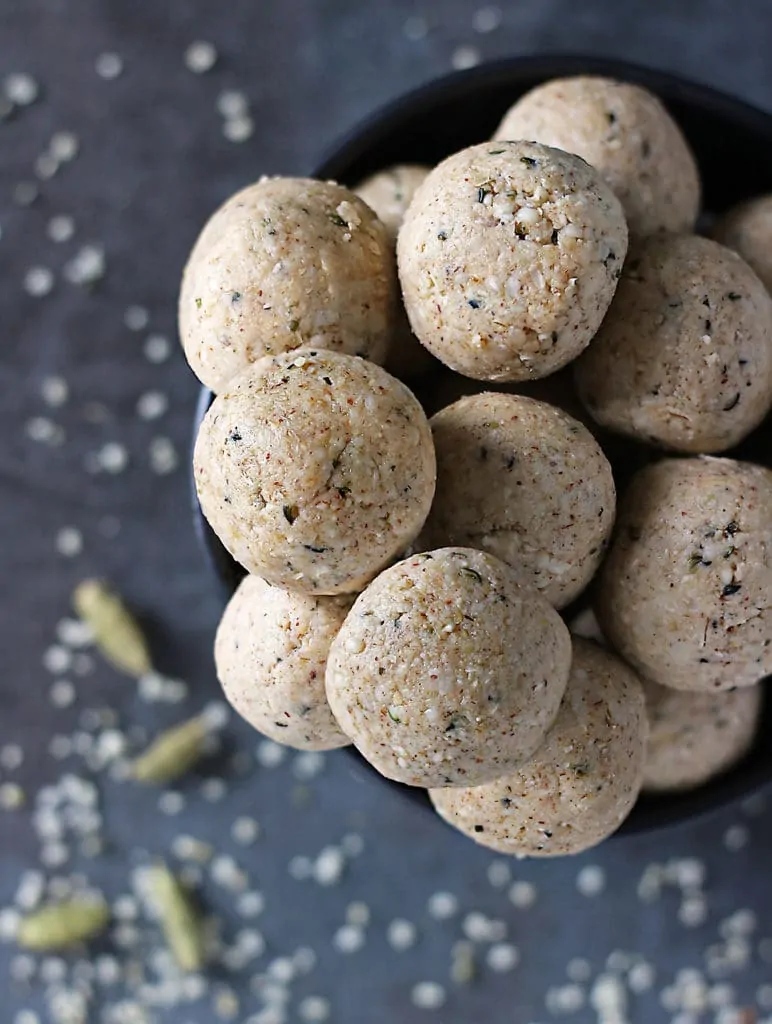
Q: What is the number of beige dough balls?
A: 13